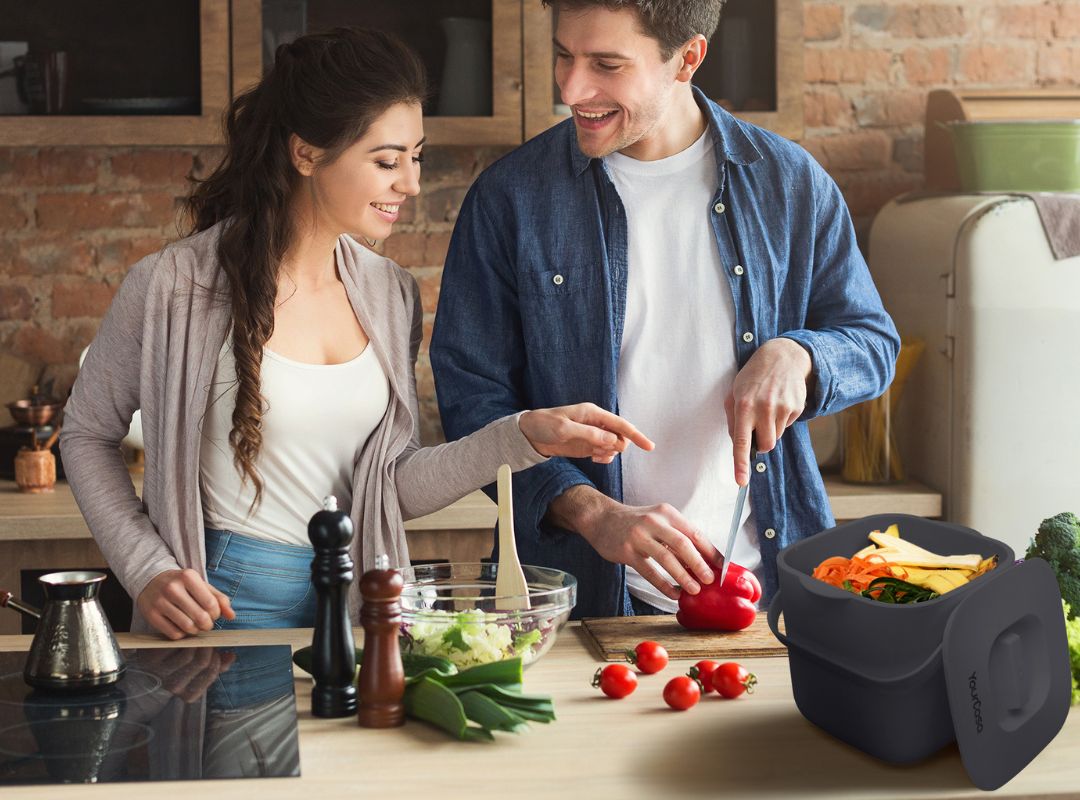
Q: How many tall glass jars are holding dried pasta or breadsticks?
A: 1